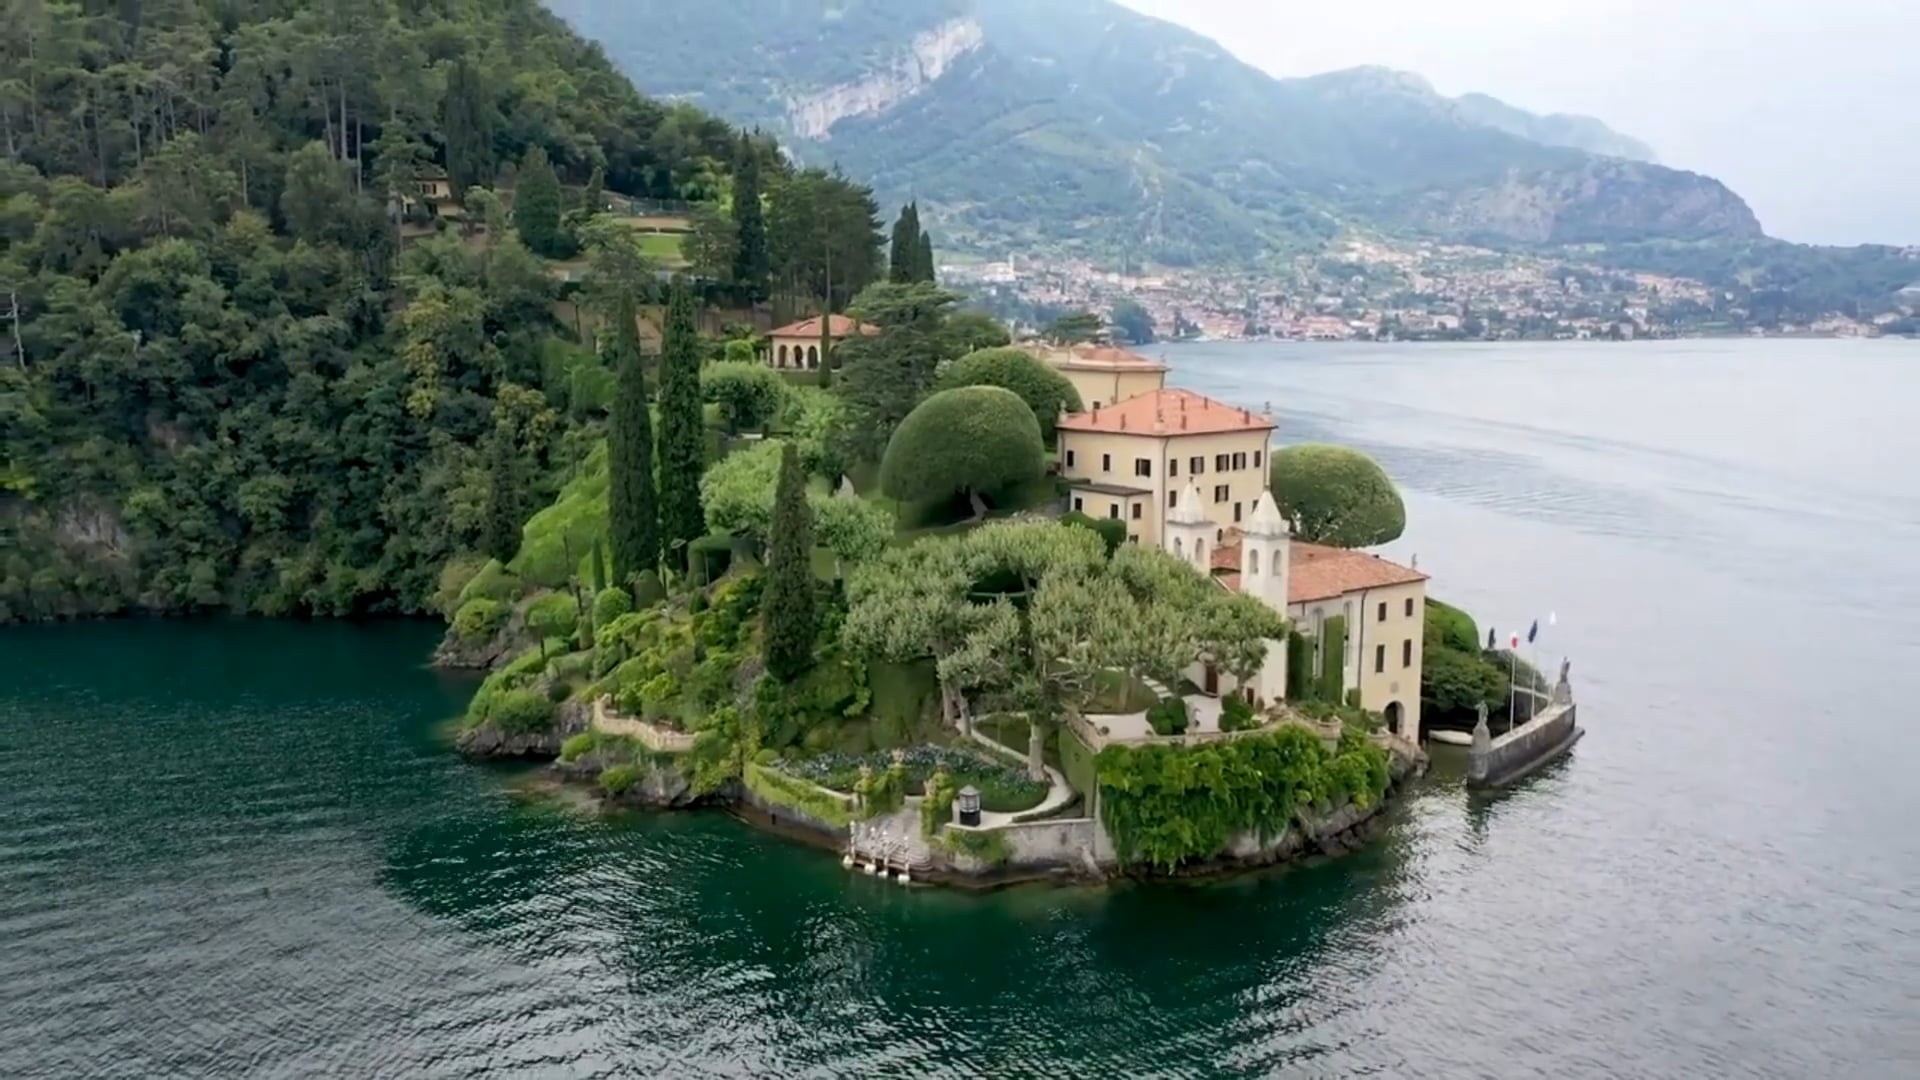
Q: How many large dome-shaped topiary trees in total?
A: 3